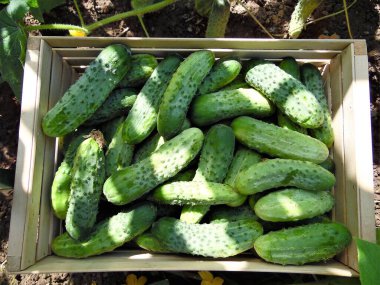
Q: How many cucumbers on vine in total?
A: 2